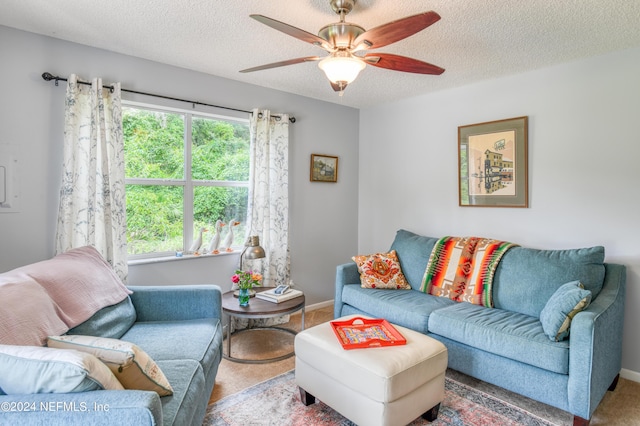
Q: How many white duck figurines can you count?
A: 3